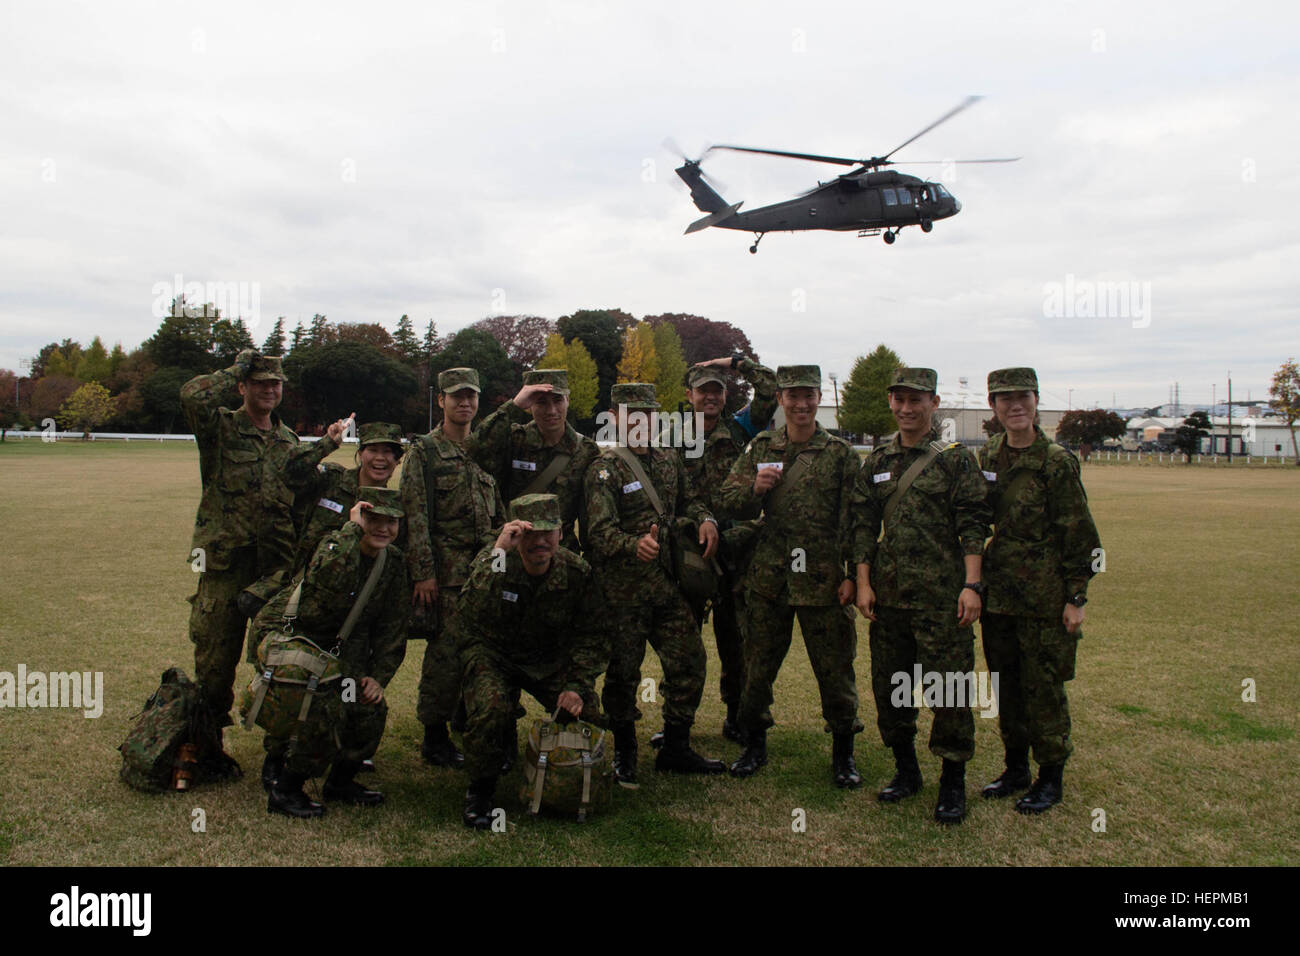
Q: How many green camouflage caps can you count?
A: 11